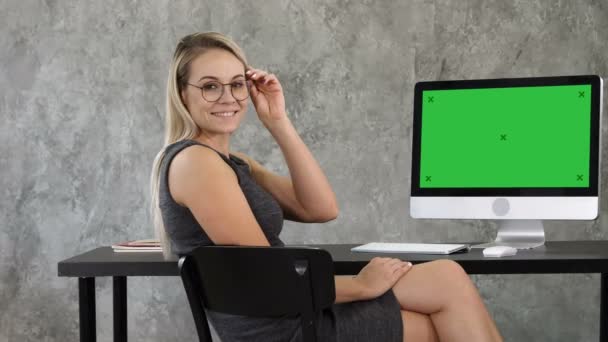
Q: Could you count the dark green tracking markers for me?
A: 5